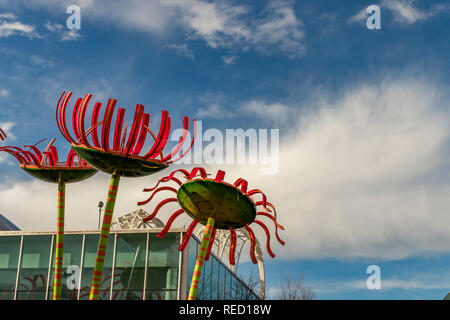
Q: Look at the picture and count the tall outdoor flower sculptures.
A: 3